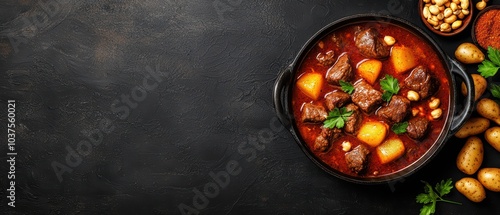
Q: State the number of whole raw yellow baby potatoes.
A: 8